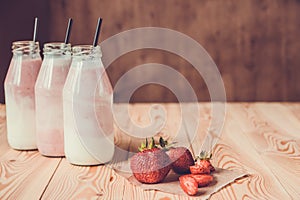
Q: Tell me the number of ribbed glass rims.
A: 3